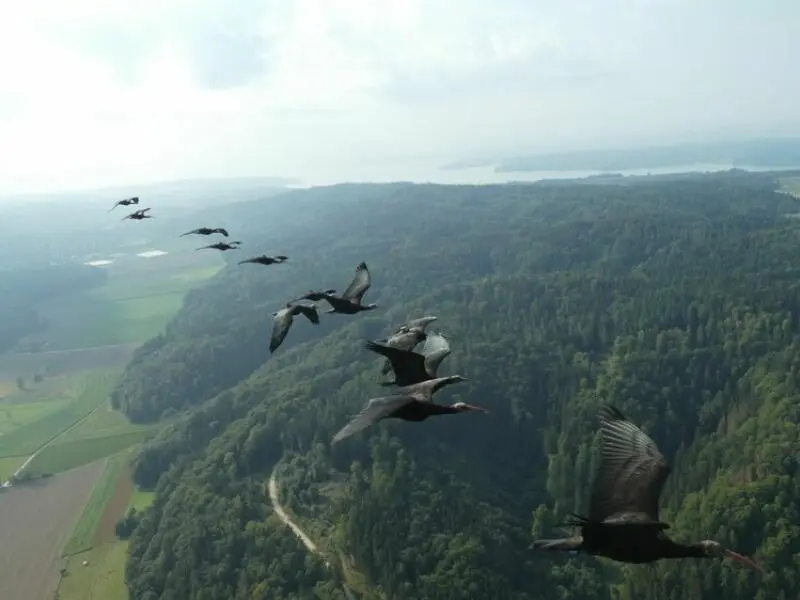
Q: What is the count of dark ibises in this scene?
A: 12